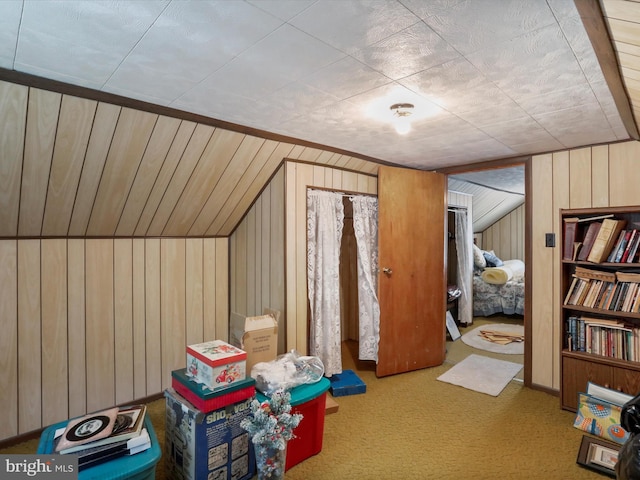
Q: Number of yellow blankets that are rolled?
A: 1